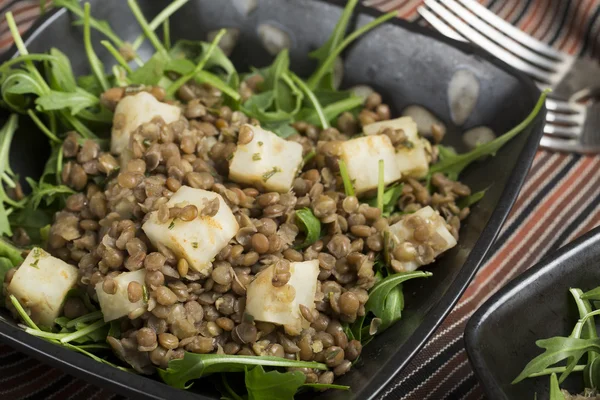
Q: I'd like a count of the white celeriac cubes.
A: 9